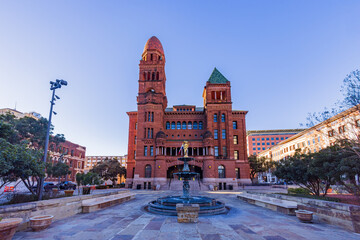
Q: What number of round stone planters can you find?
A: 3